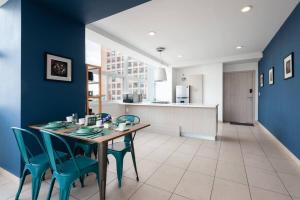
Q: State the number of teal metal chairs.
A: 4